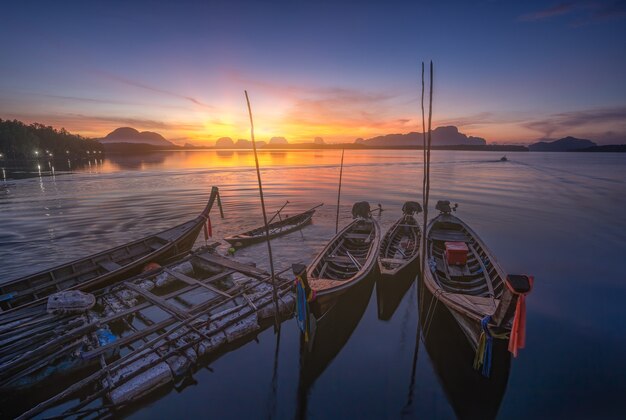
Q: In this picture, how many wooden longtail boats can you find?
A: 5